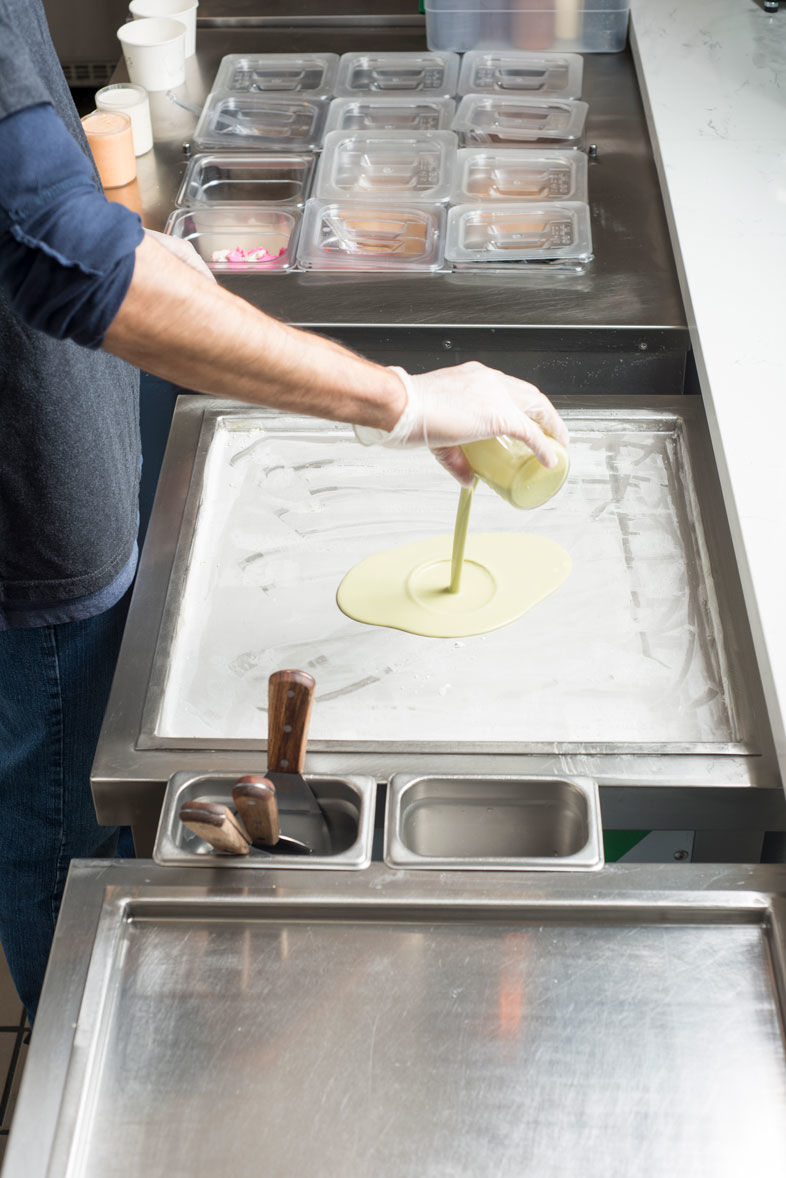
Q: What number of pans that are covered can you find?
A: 10